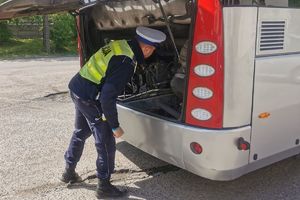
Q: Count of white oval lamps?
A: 4